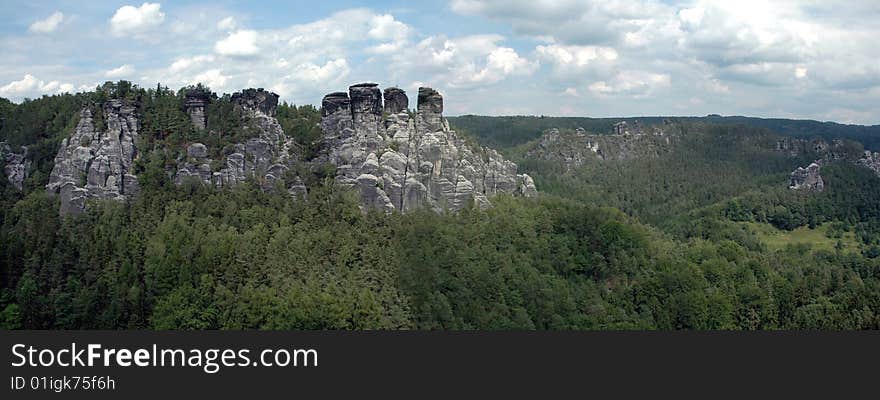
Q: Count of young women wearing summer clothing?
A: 0